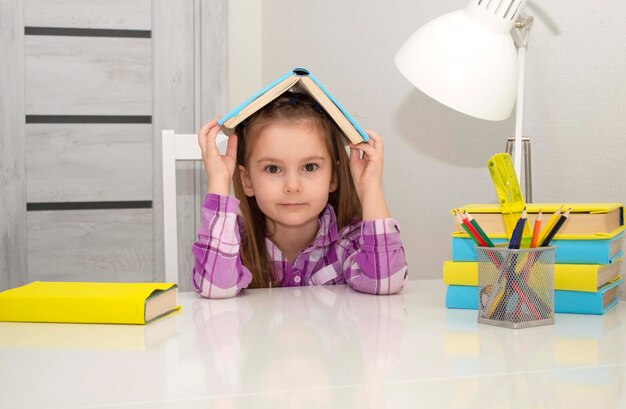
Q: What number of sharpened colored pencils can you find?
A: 7